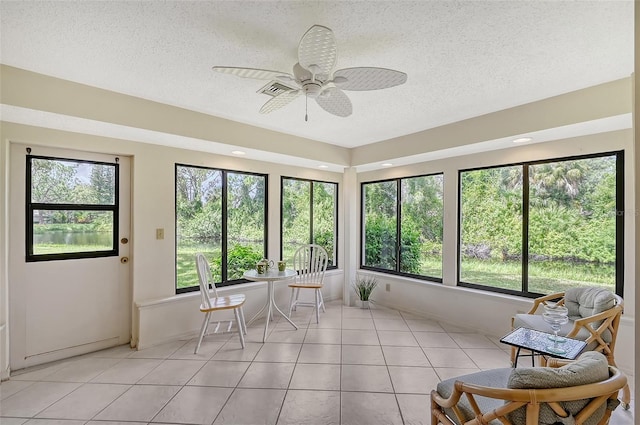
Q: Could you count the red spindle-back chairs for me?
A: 0